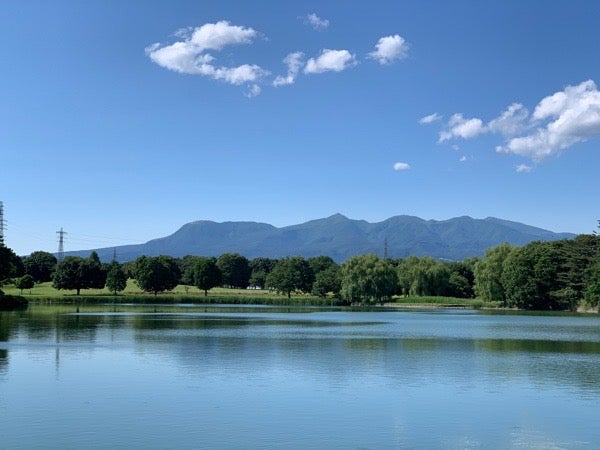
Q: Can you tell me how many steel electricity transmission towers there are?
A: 4